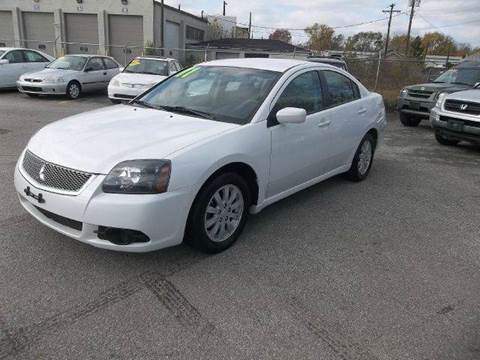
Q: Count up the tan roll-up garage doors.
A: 4